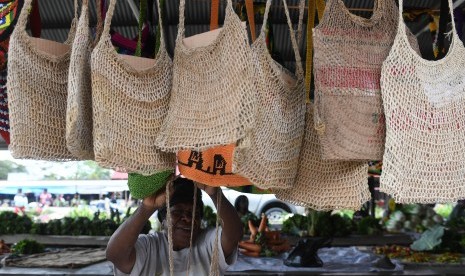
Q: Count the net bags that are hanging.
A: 8